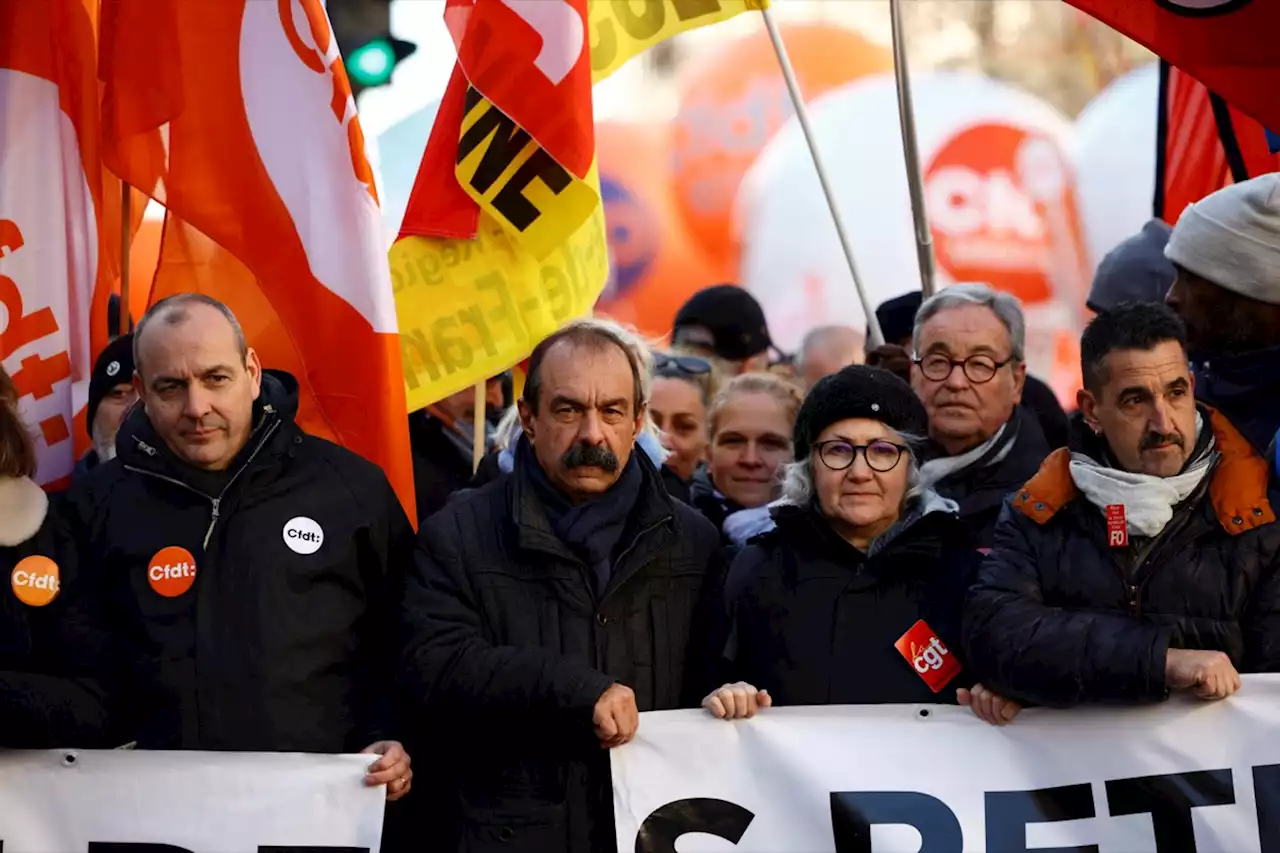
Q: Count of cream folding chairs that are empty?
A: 0